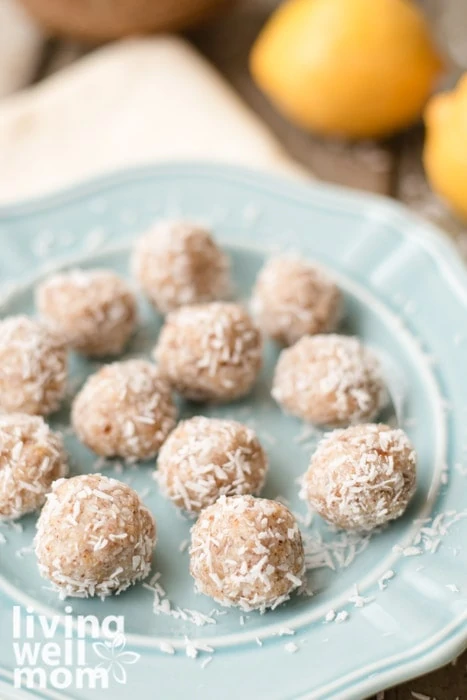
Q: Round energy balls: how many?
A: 12